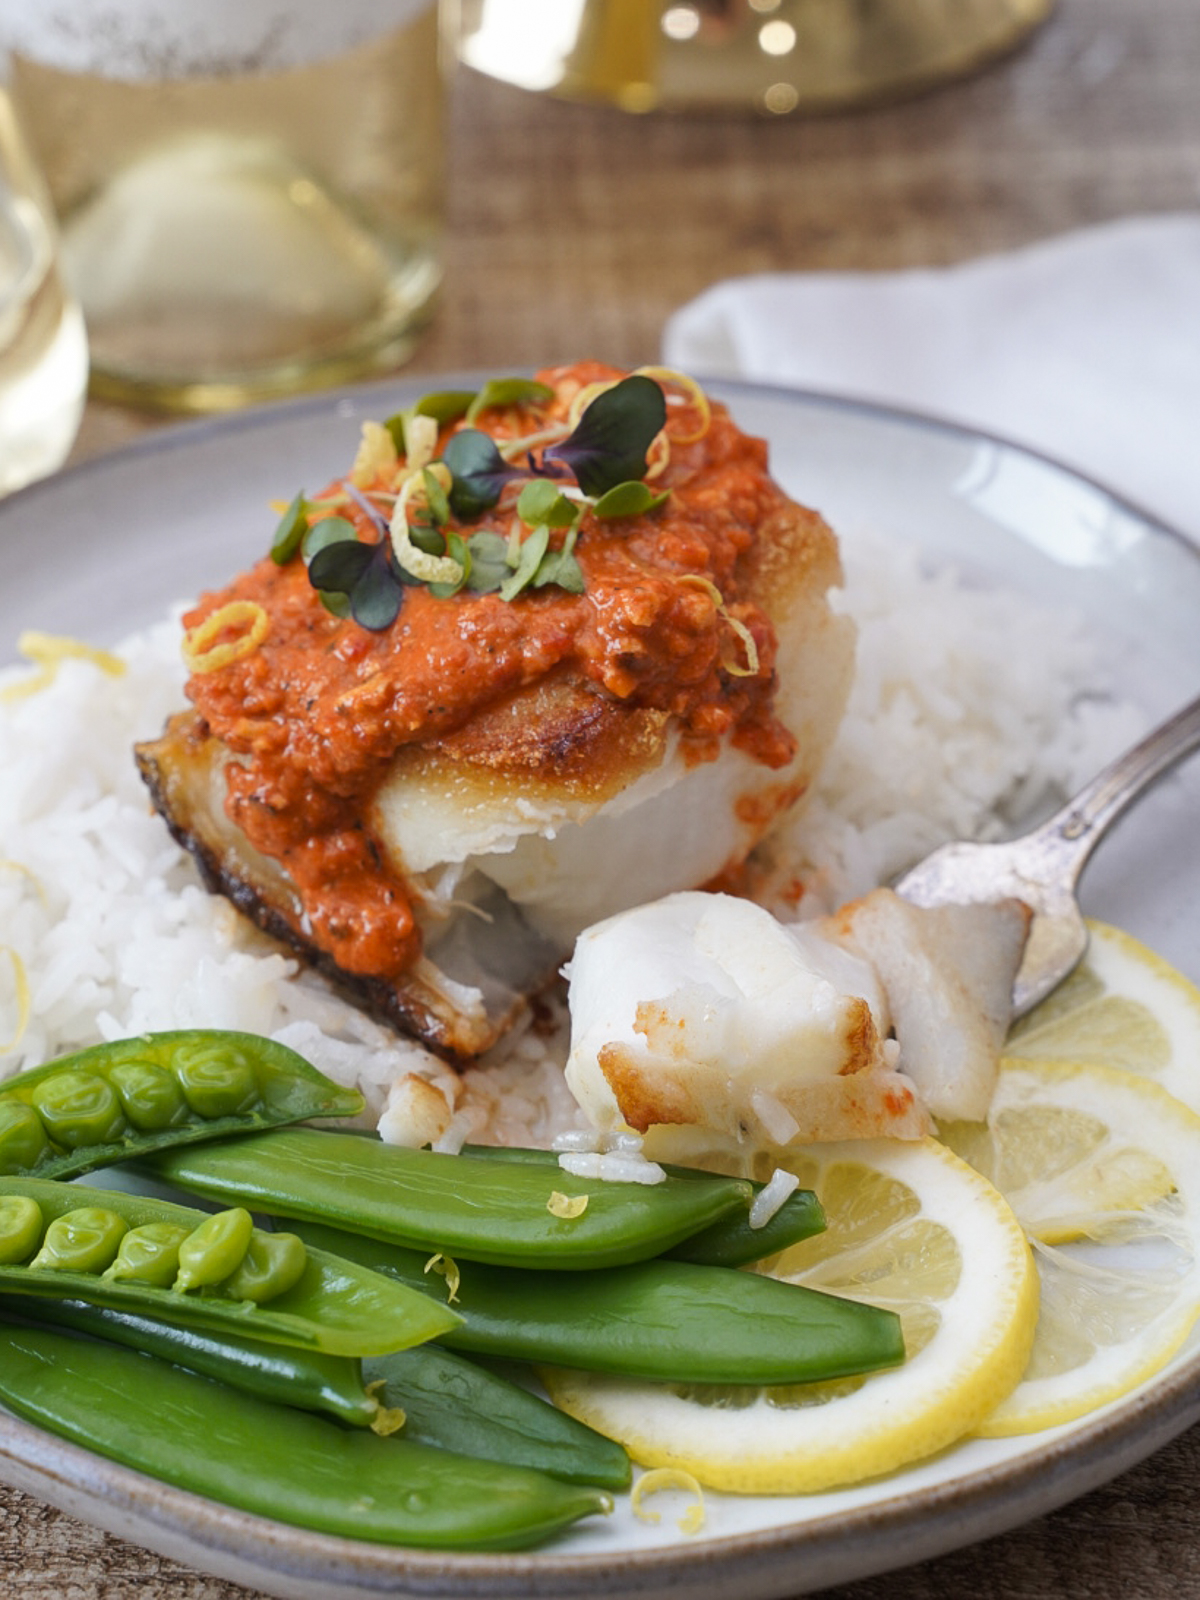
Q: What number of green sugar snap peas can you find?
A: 8